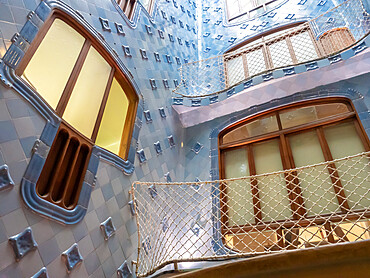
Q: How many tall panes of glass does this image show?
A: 11